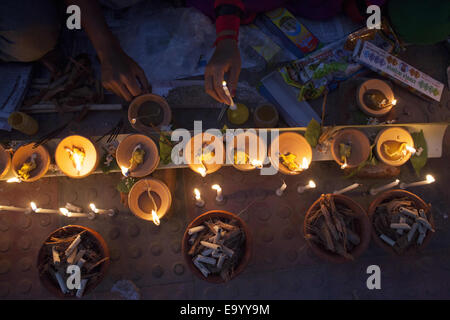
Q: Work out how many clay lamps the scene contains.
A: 12